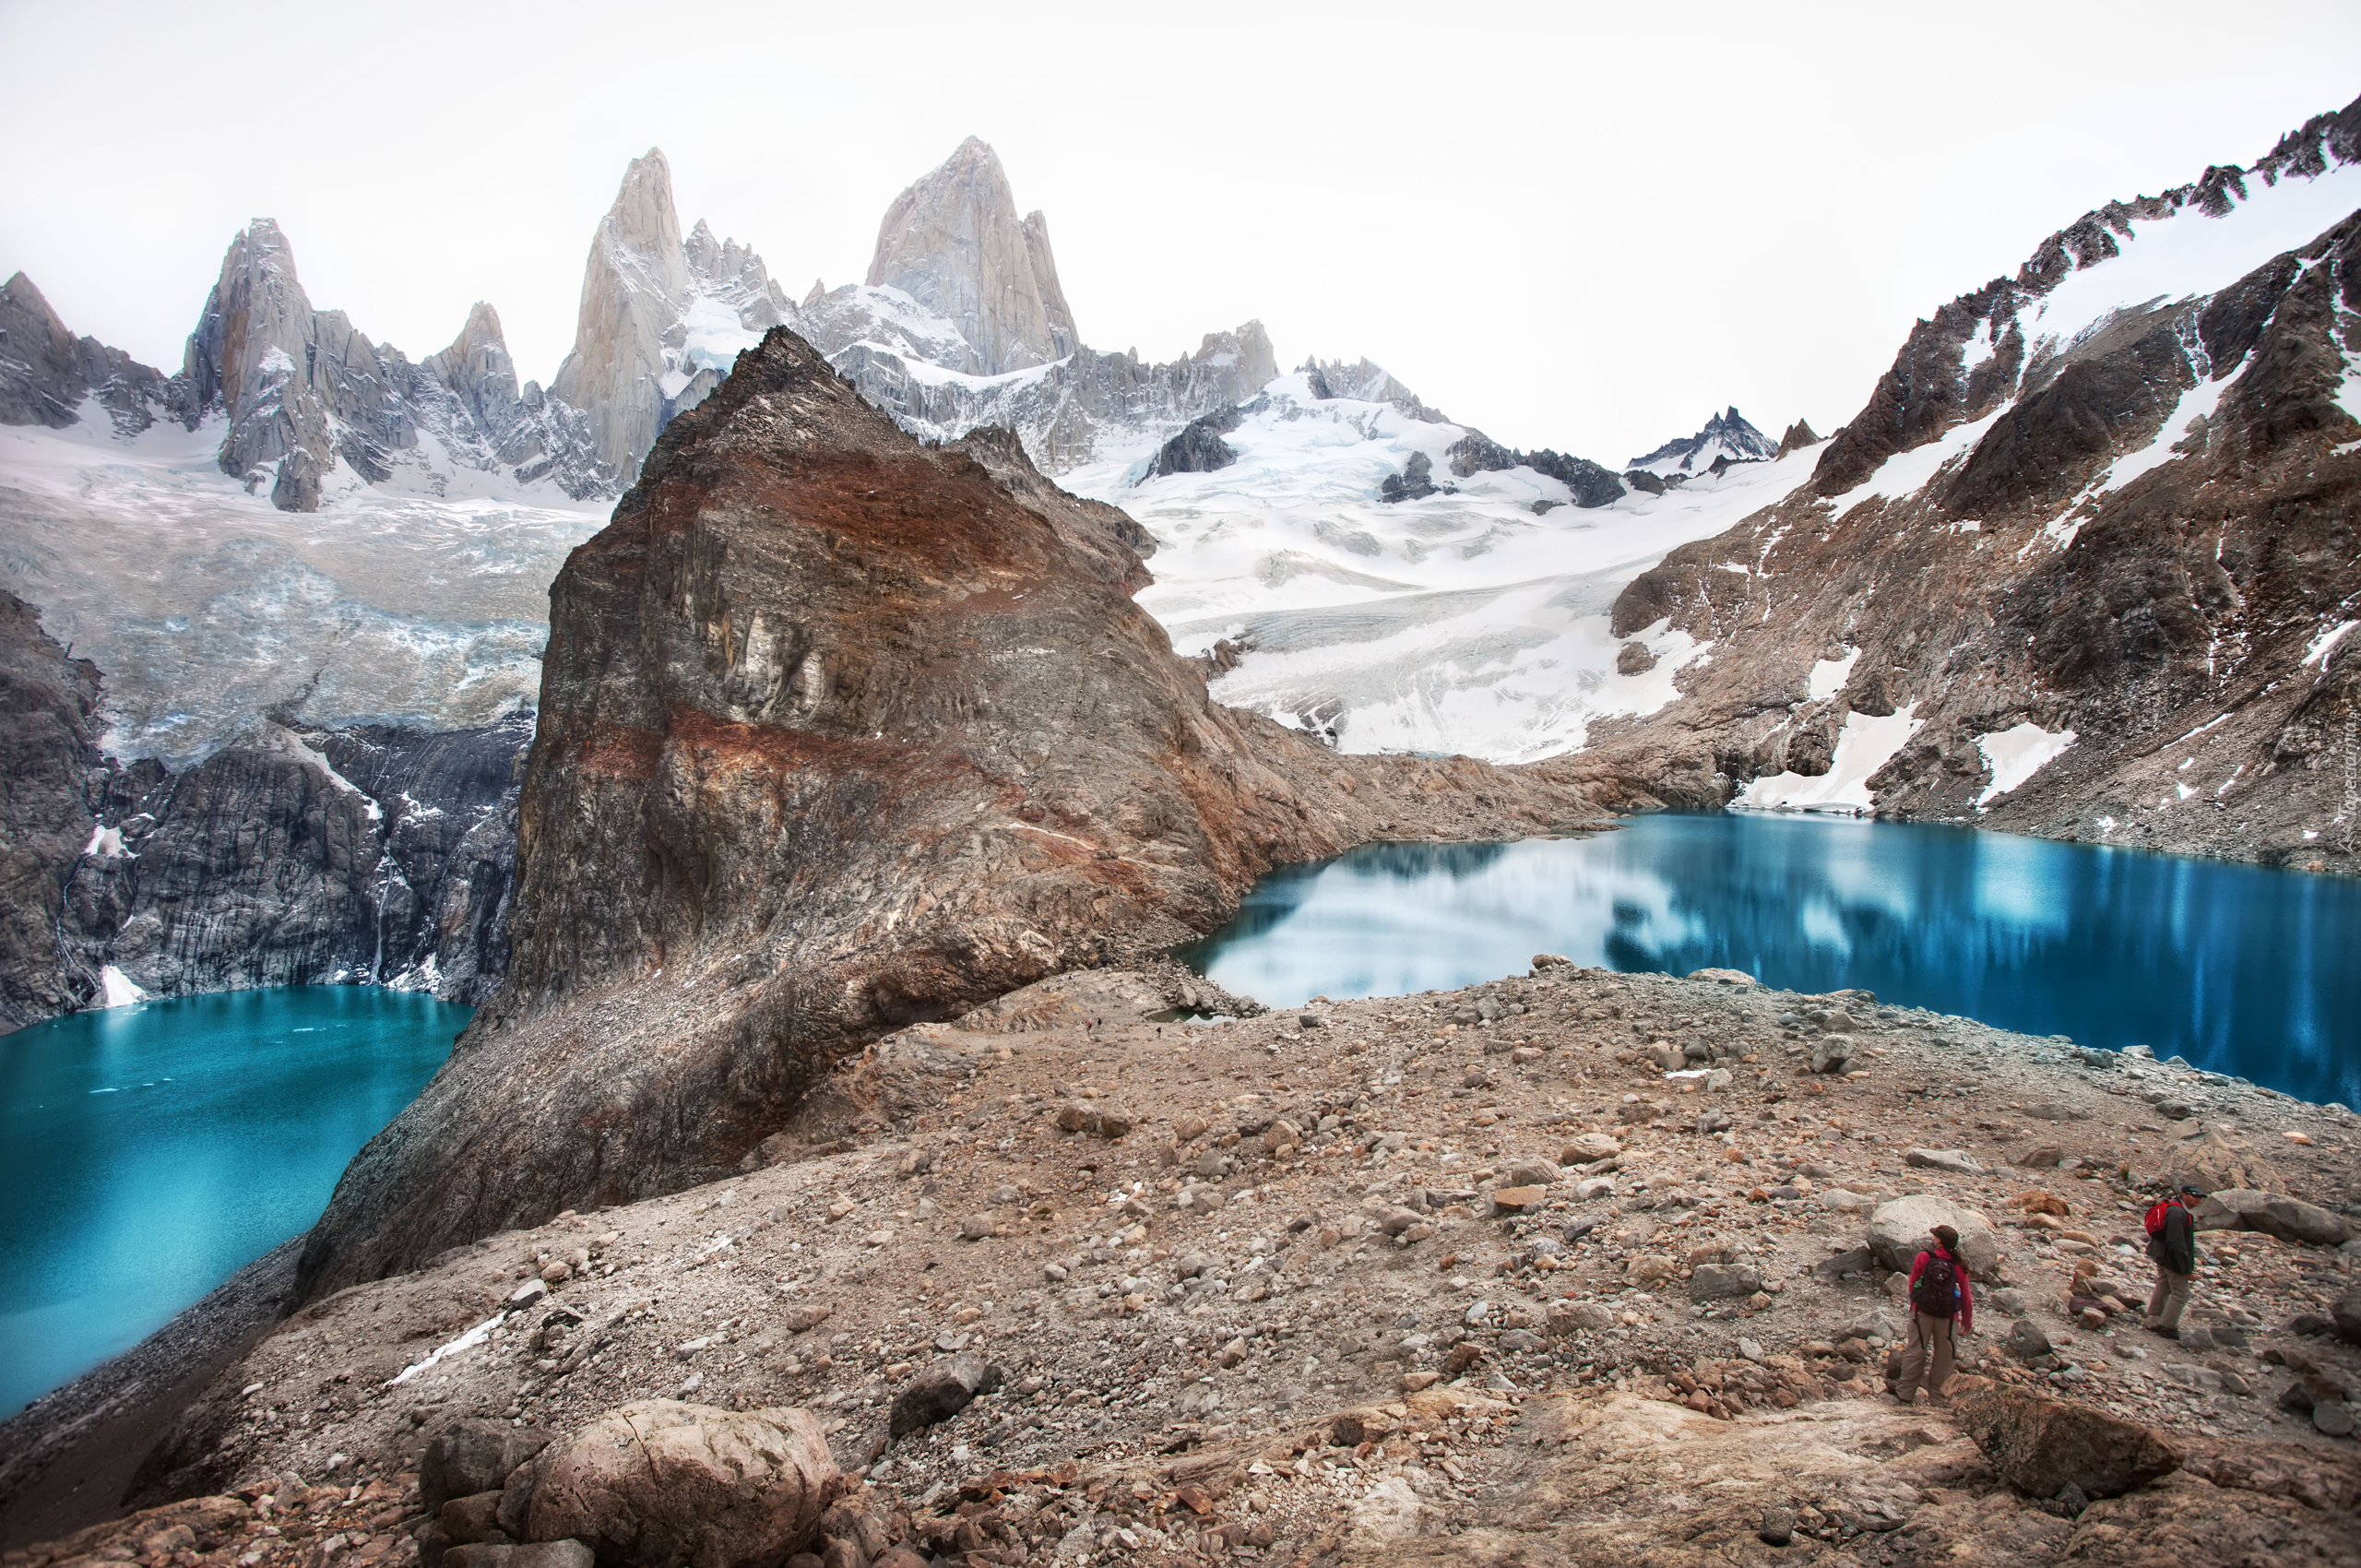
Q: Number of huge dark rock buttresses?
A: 1